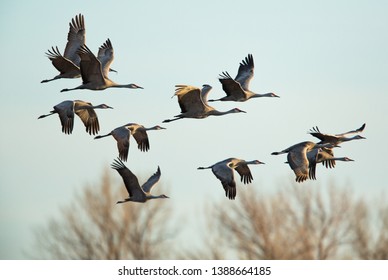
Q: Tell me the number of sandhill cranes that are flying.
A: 11